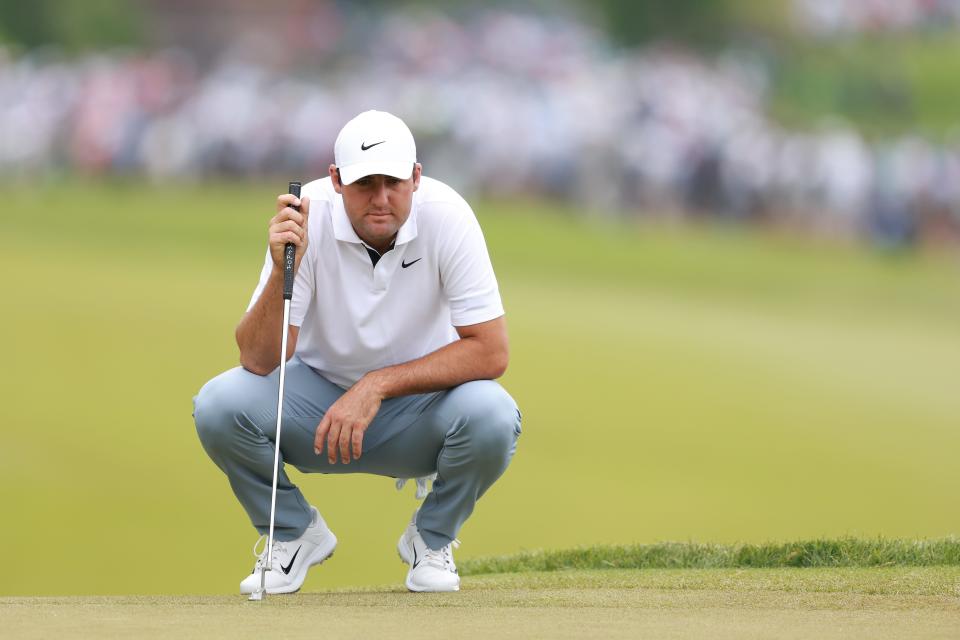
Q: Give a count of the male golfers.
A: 1